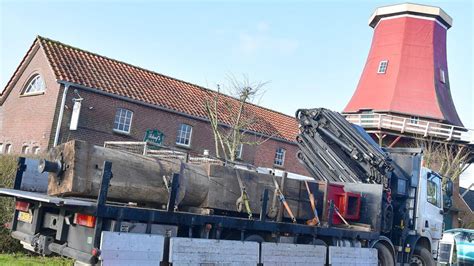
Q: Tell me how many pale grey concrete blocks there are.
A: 4